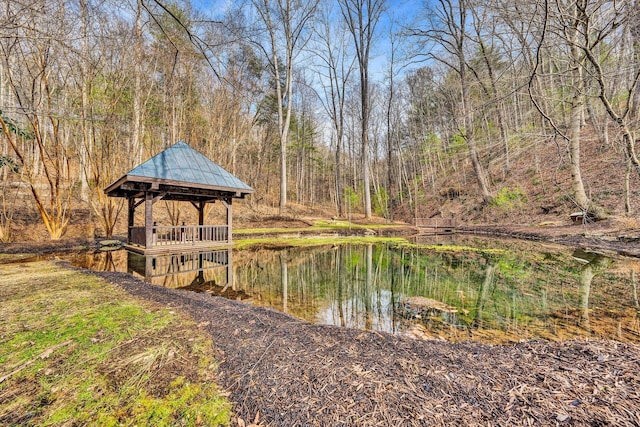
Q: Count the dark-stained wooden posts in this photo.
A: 4